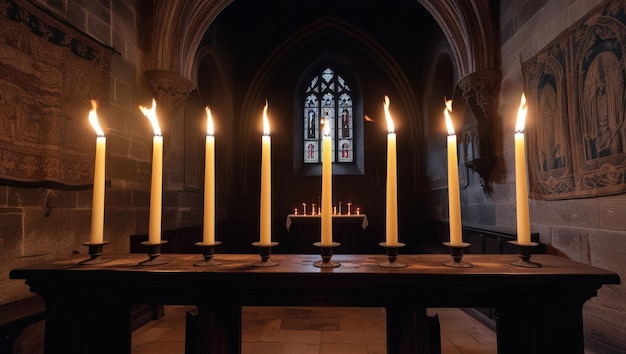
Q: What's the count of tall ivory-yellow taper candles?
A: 8